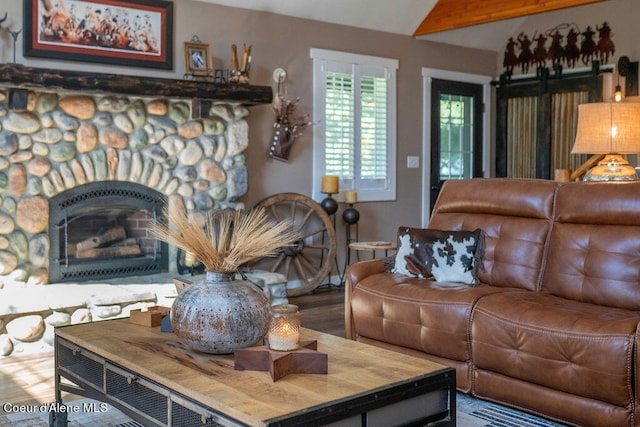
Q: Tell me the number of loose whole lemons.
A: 0